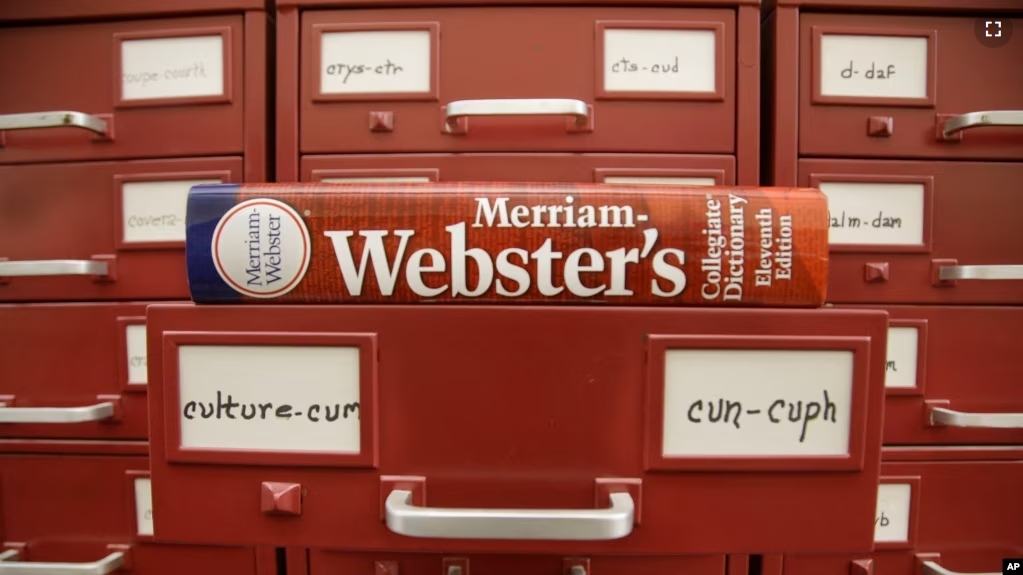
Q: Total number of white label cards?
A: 14